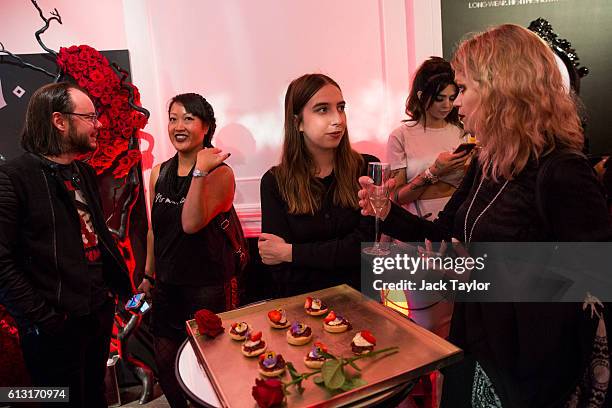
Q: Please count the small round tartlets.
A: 9